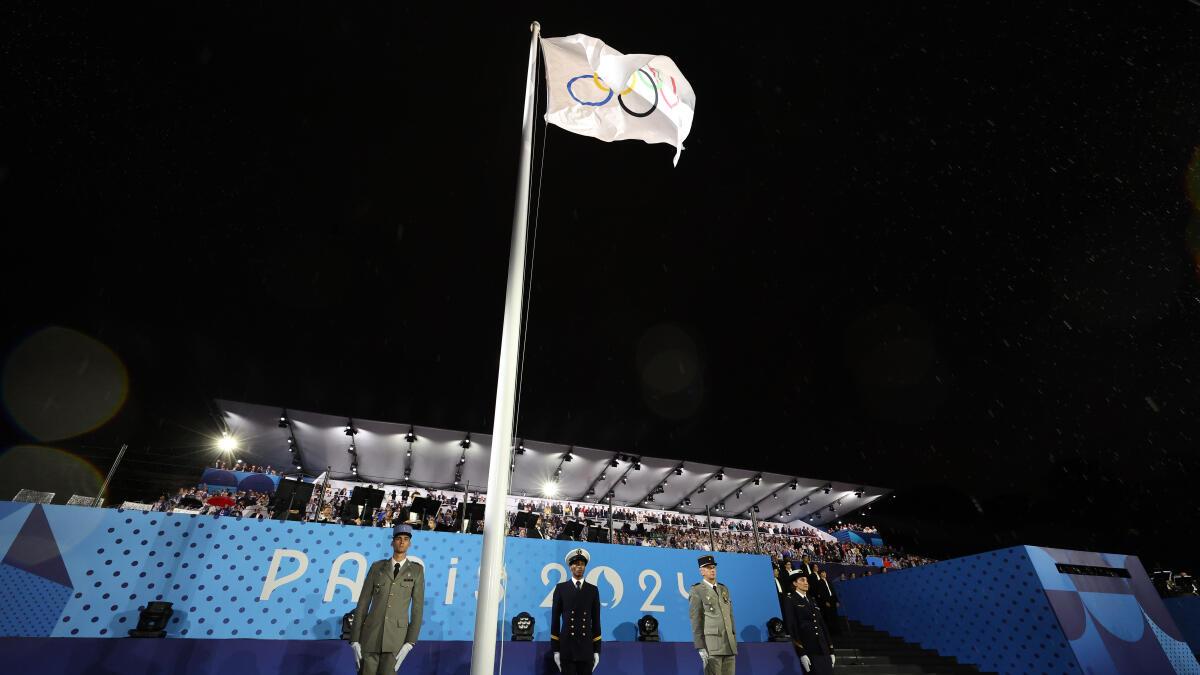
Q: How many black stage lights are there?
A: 5